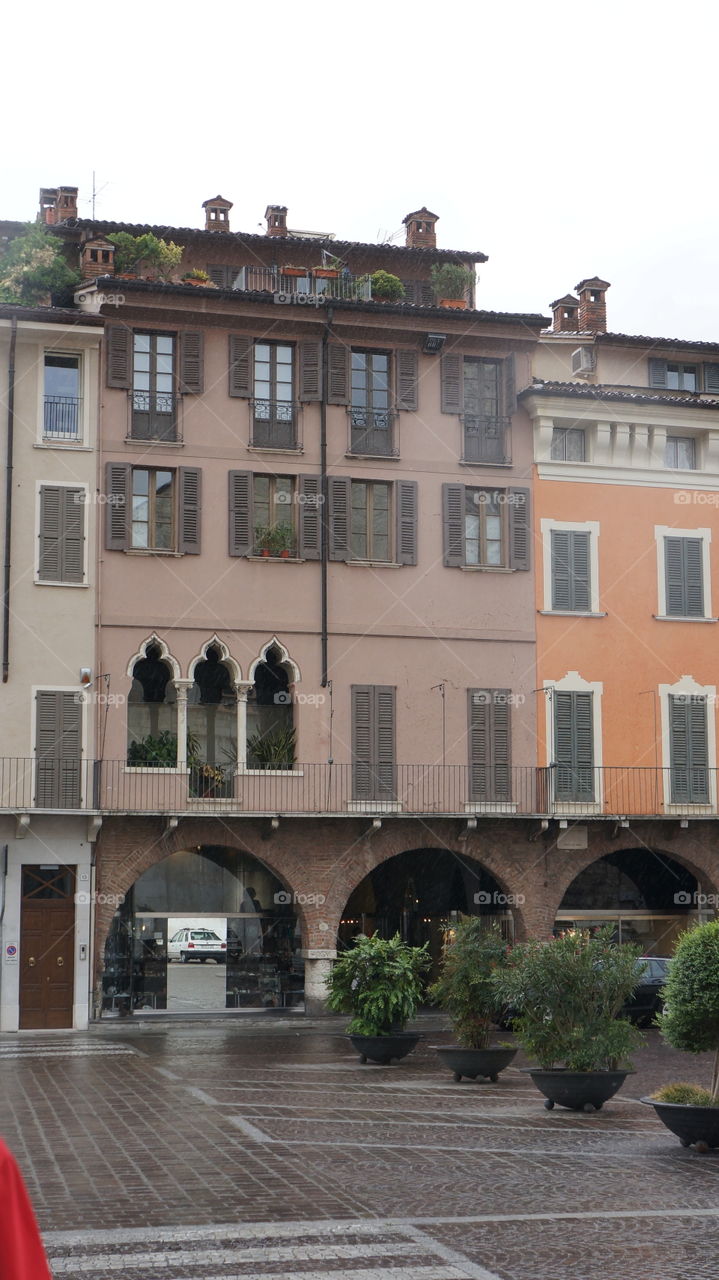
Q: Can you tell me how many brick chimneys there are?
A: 8